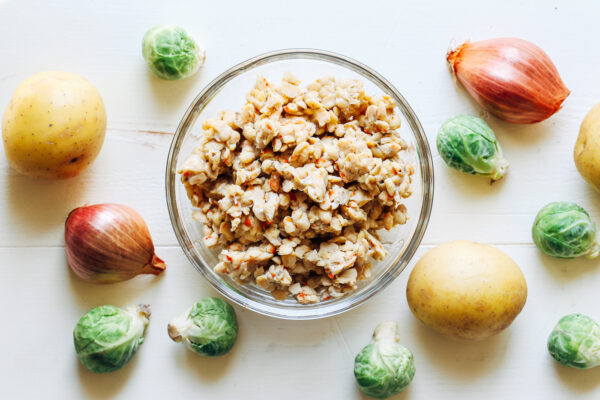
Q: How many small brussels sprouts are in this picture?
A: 7